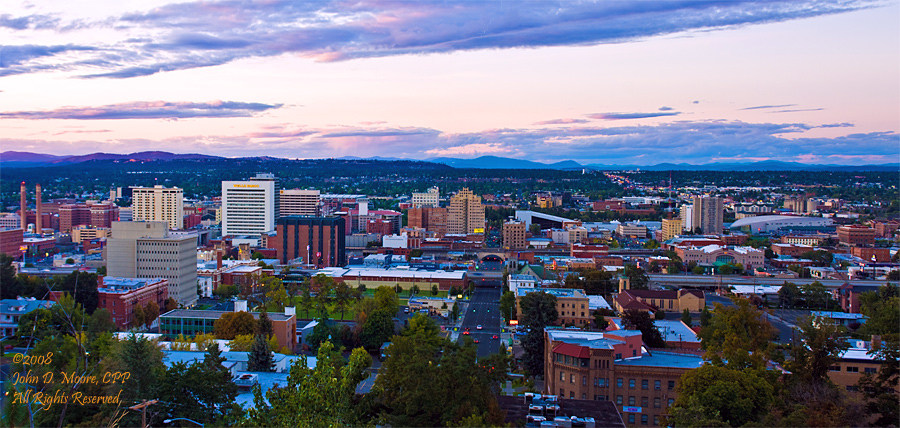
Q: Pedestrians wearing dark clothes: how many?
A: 0